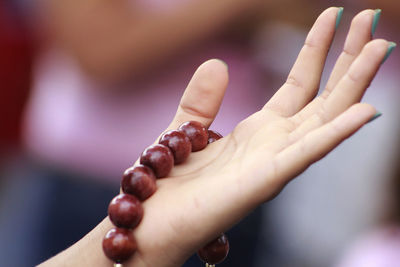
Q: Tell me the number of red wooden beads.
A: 8